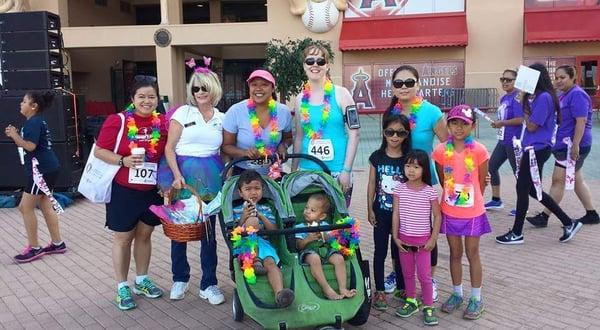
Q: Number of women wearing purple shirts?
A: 3